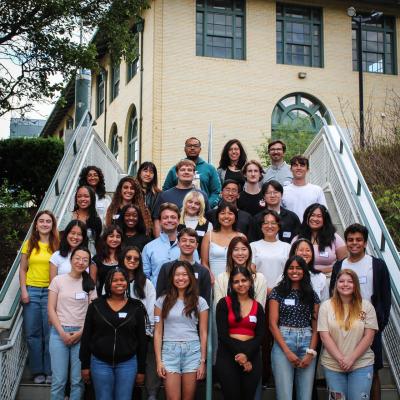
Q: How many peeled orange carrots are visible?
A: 0